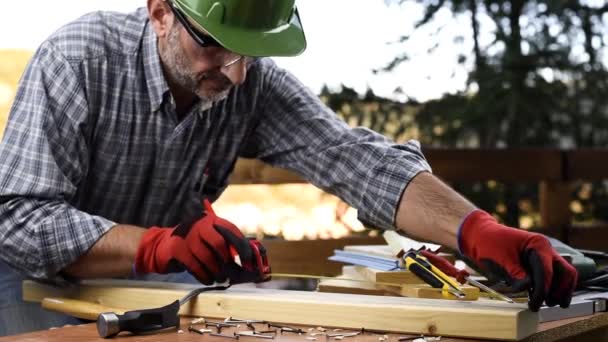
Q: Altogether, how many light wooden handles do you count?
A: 1